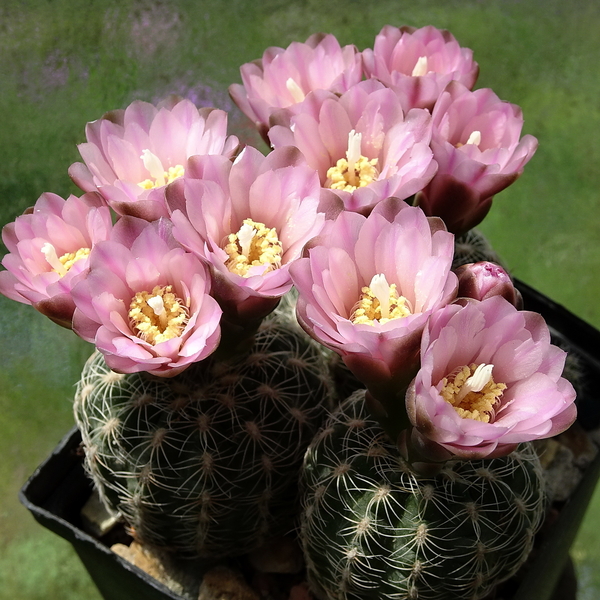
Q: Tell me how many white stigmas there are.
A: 10